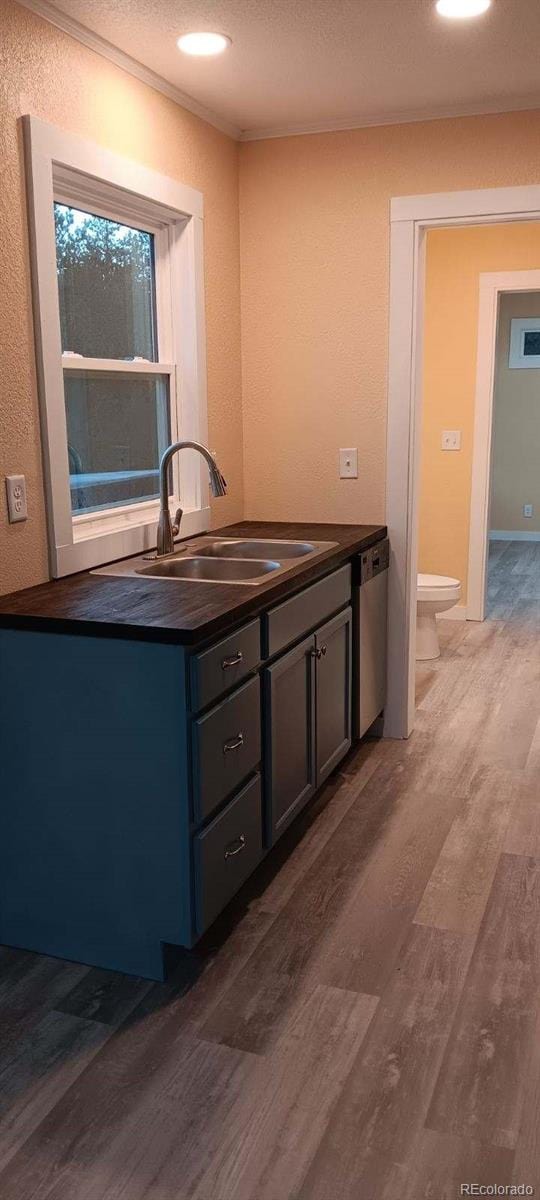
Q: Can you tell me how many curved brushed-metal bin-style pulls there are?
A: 3